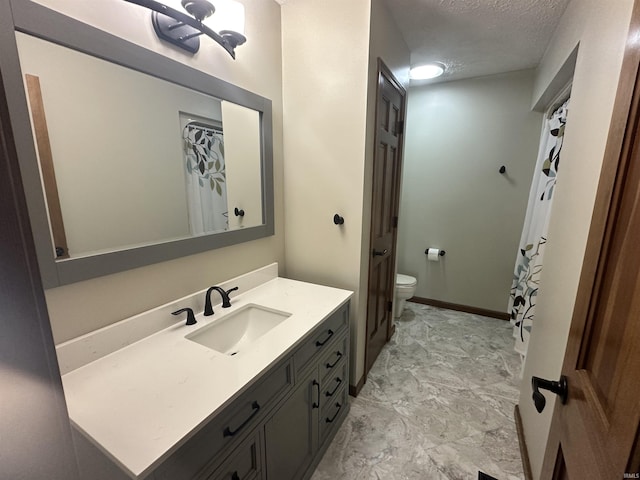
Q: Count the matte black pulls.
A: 7